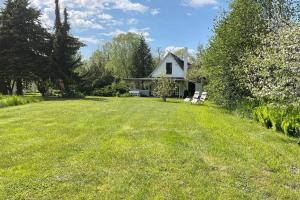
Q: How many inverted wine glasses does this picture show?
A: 0